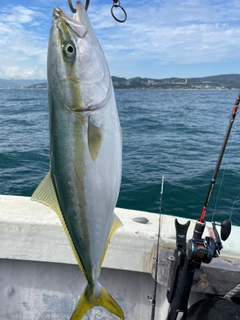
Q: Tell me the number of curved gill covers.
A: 1